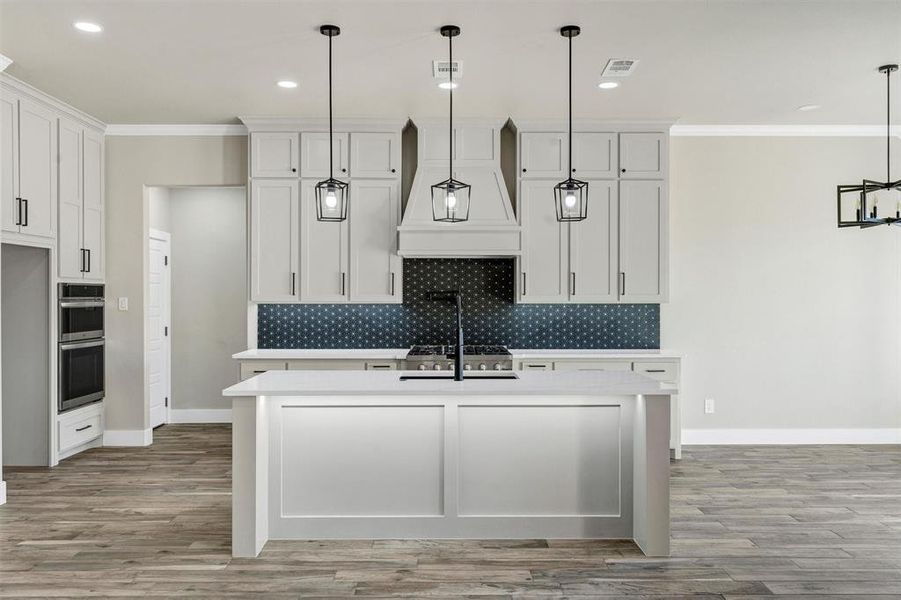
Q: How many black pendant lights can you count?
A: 3